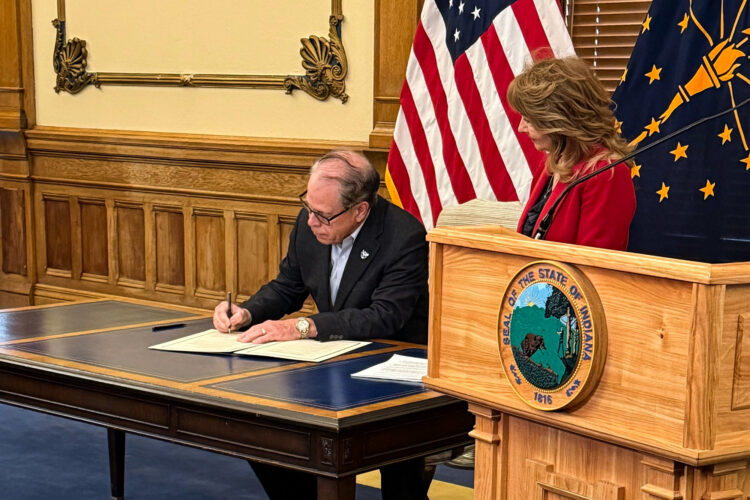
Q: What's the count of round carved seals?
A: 1